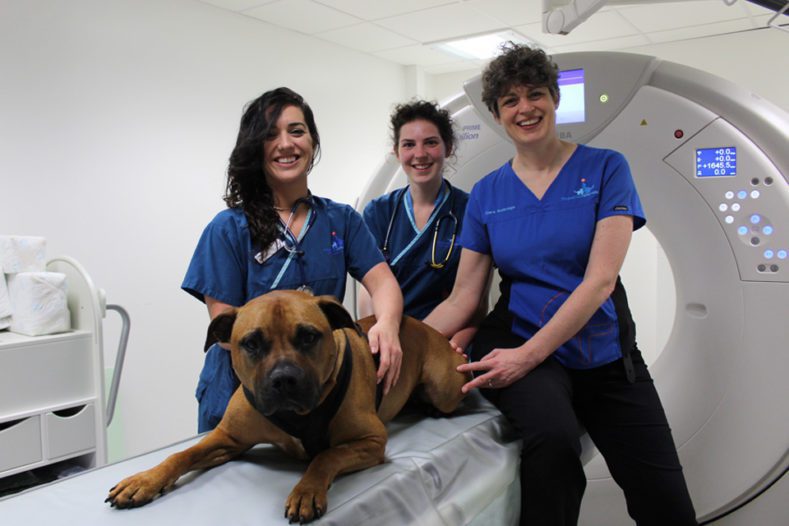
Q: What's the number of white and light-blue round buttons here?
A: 11